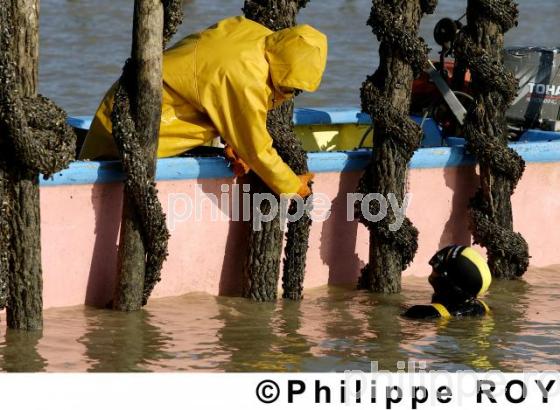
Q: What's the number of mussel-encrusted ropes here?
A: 5